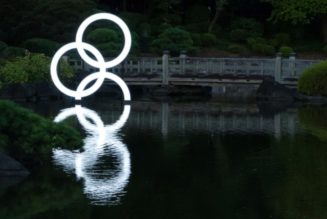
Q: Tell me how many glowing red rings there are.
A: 0